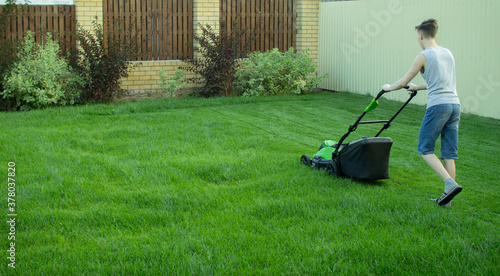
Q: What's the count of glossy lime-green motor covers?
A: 1